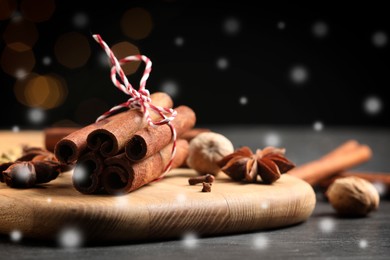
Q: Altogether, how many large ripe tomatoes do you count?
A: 0